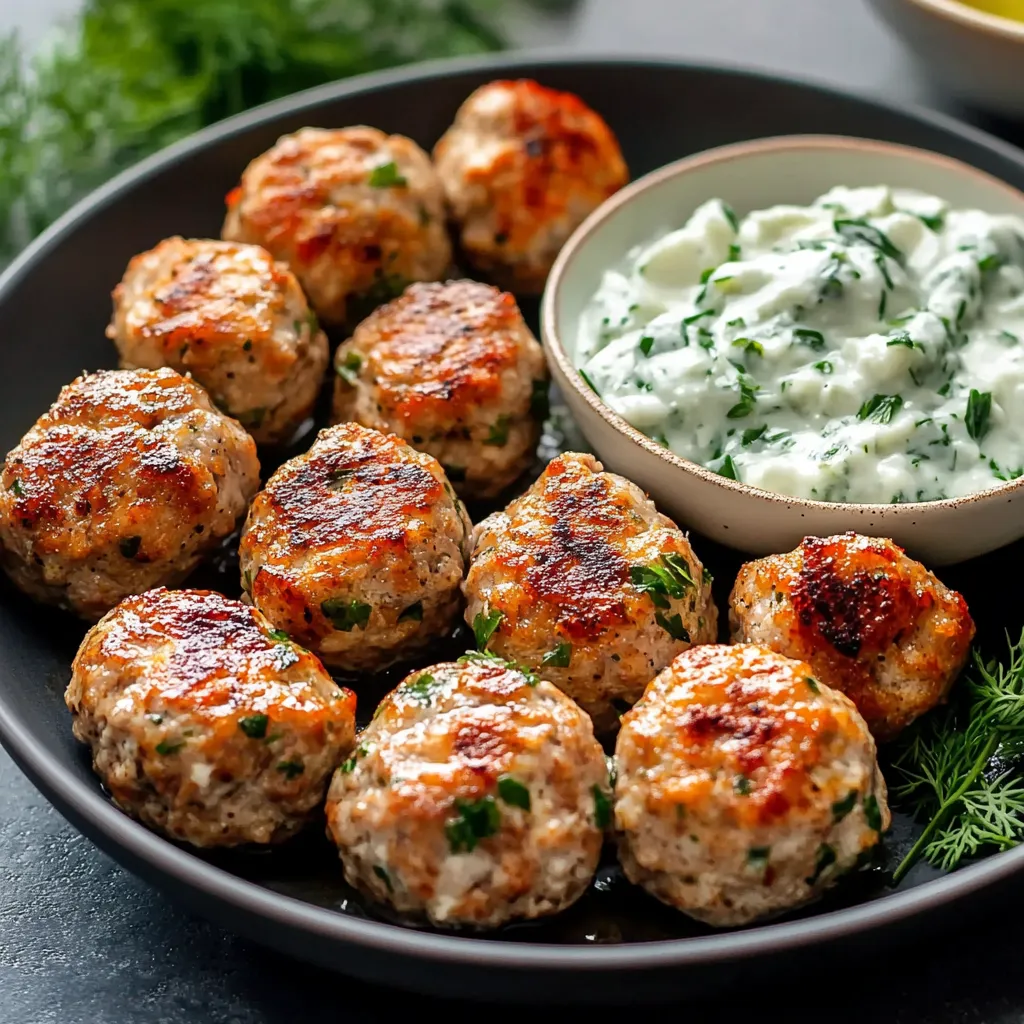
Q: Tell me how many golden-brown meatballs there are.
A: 11